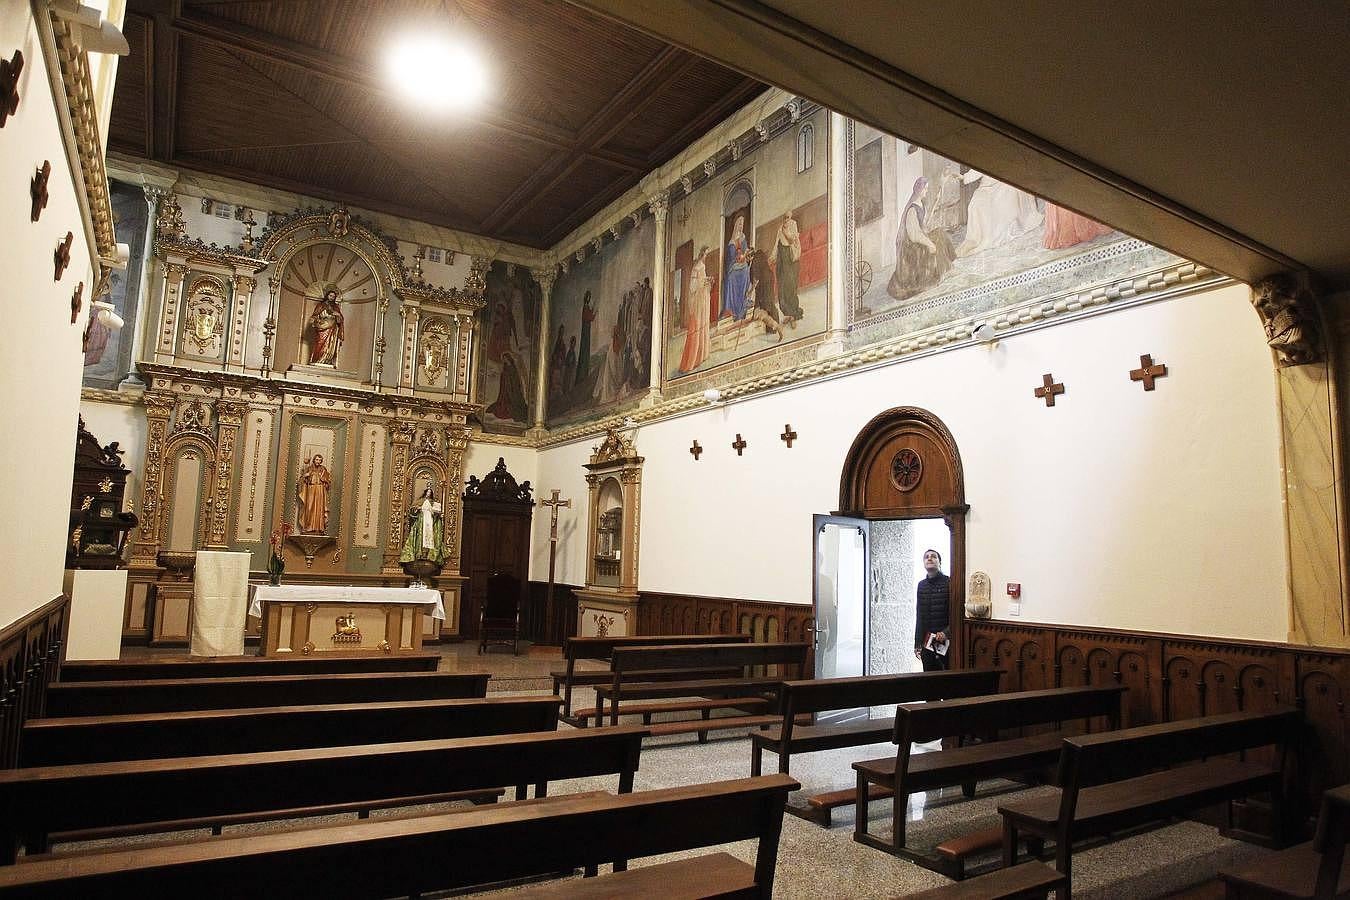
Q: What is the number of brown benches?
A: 12